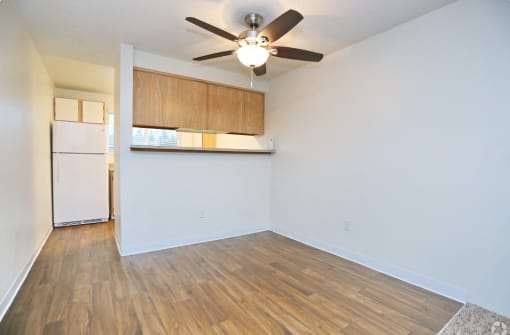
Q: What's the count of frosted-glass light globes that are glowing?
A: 1